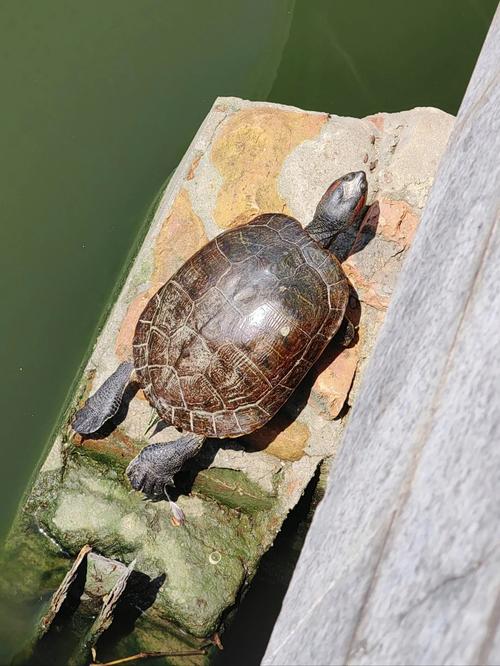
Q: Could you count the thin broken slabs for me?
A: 2